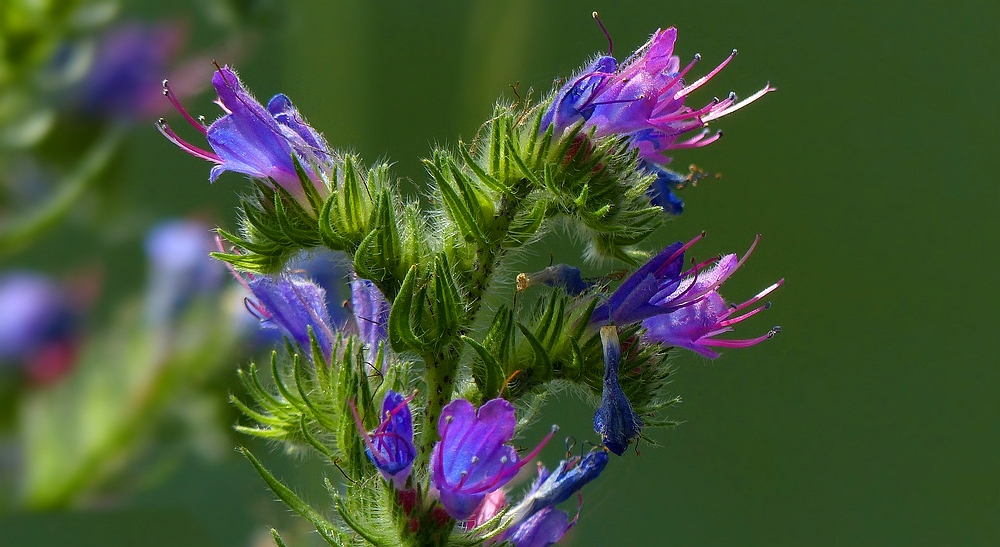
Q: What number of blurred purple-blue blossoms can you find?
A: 3